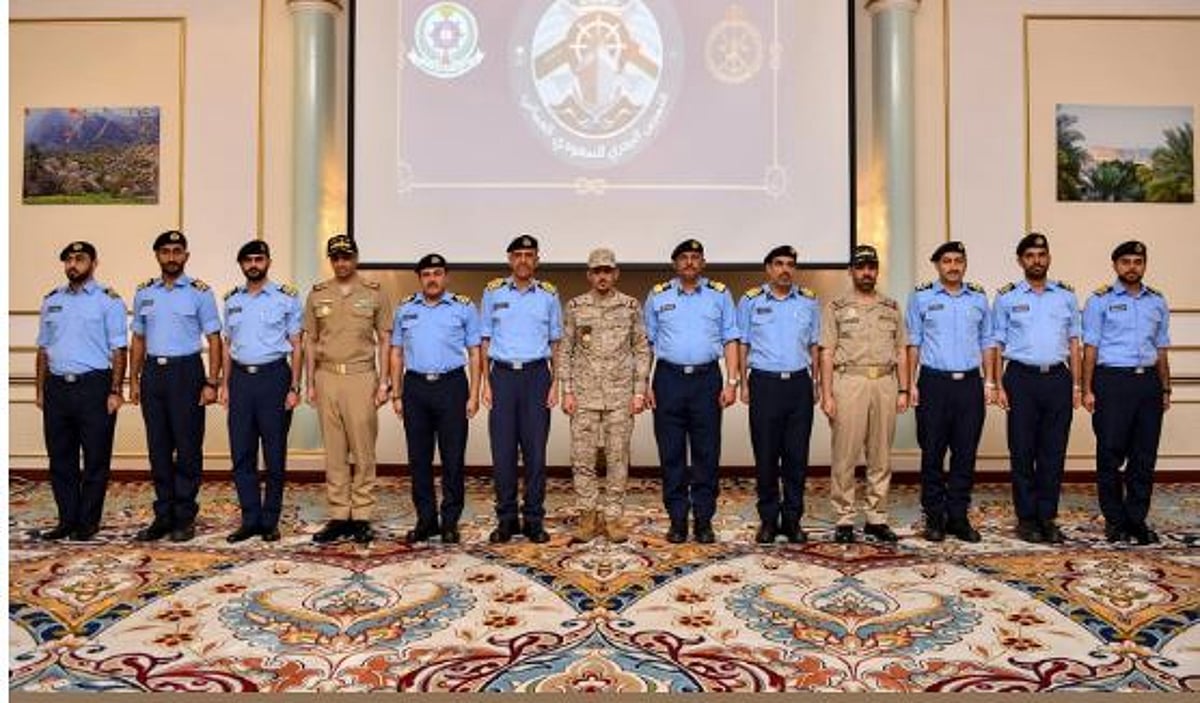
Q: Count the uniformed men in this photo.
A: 13